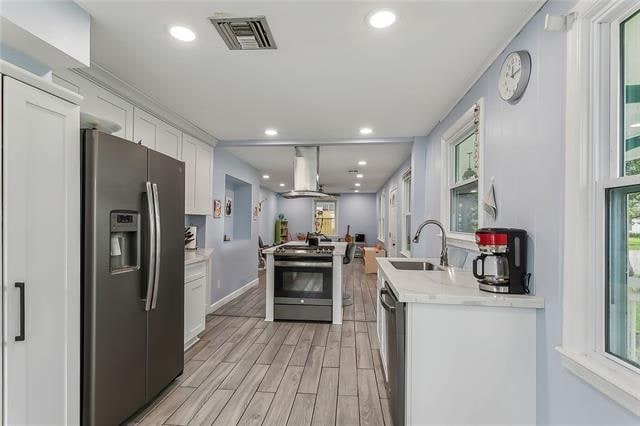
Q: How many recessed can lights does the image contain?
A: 10